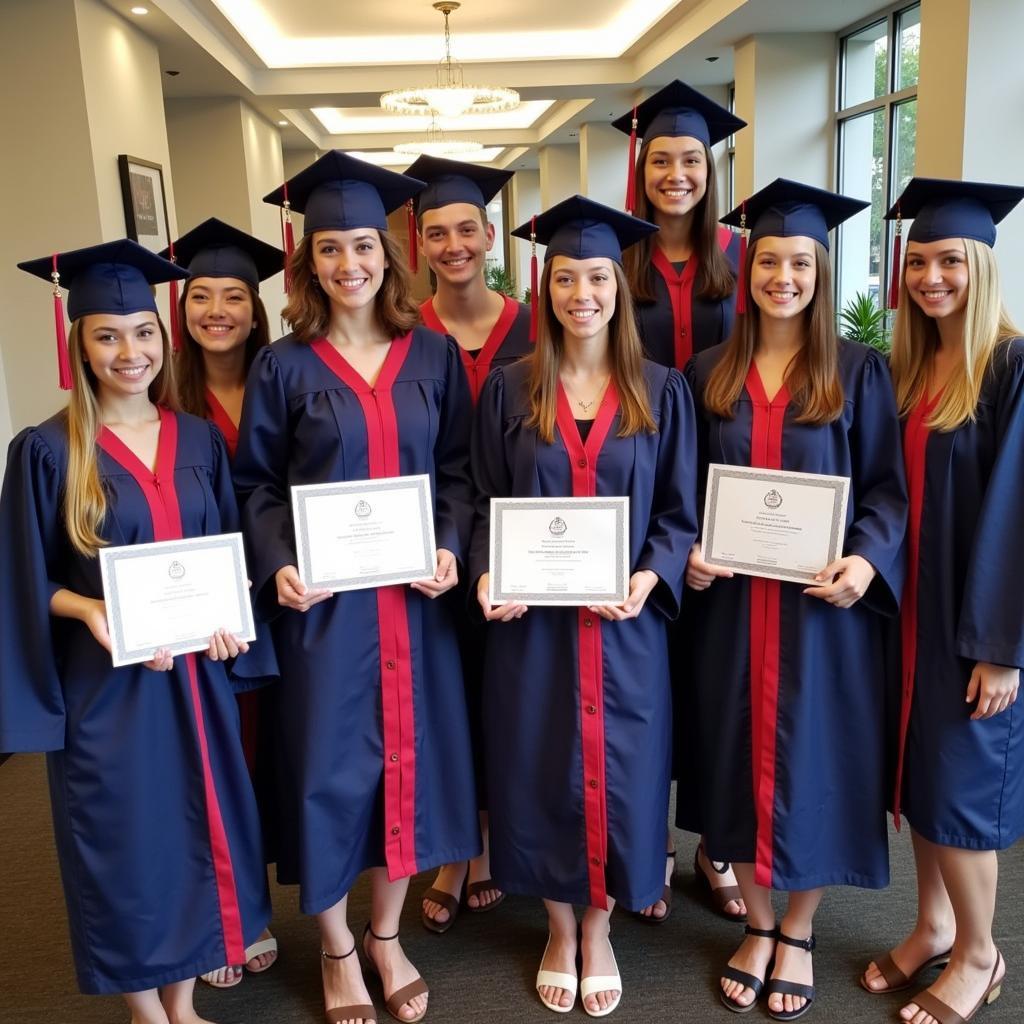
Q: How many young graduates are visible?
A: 8